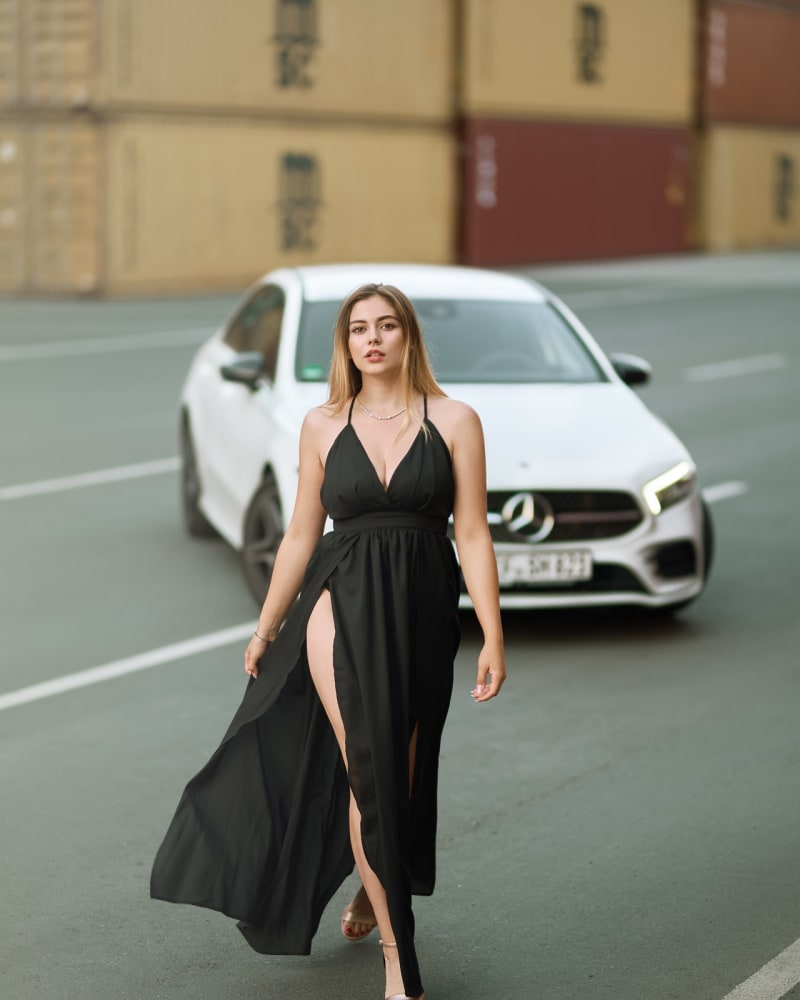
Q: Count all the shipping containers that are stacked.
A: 6